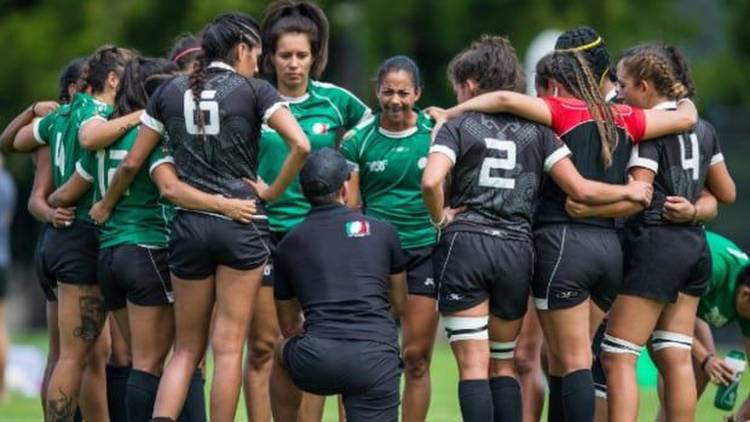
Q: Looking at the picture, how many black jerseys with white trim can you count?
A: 3